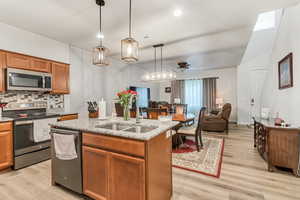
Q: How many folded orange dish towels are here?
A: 0